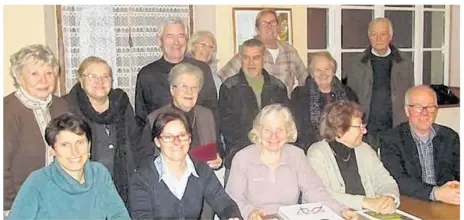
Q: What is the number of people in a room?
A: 14